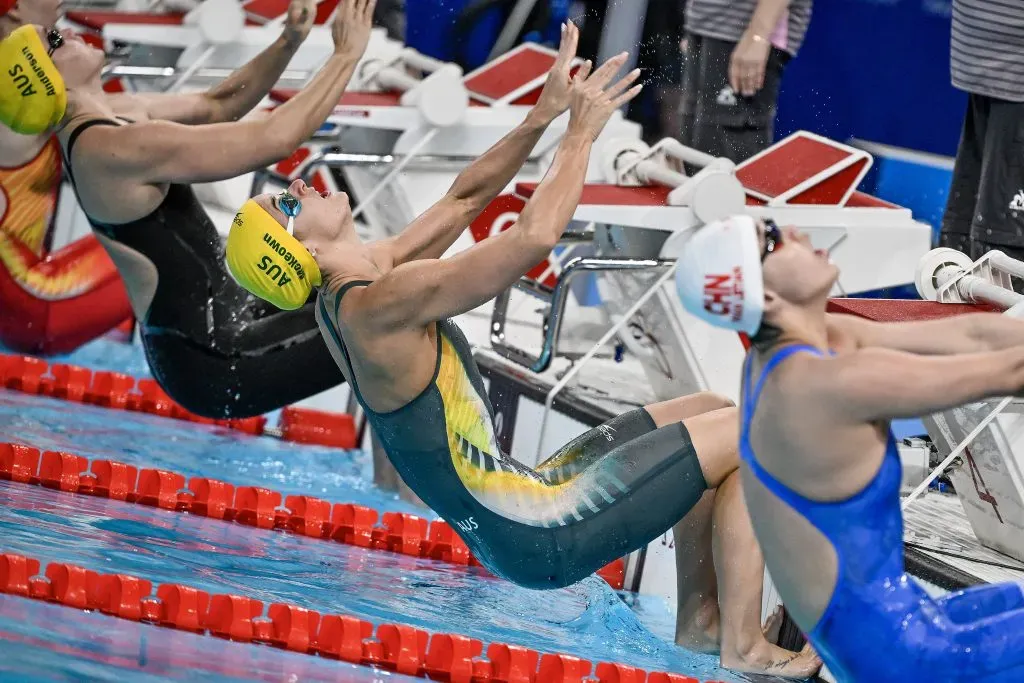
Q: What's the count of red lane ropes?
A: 3